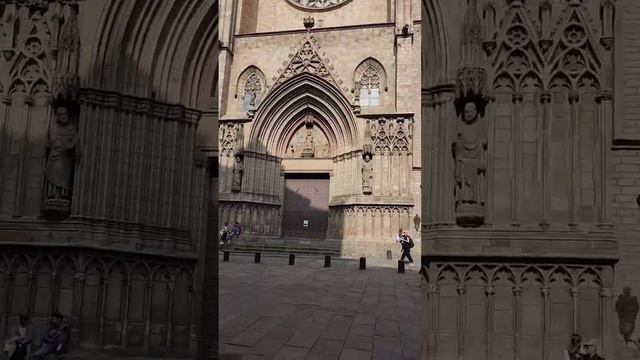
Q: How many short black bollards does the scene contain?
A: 6